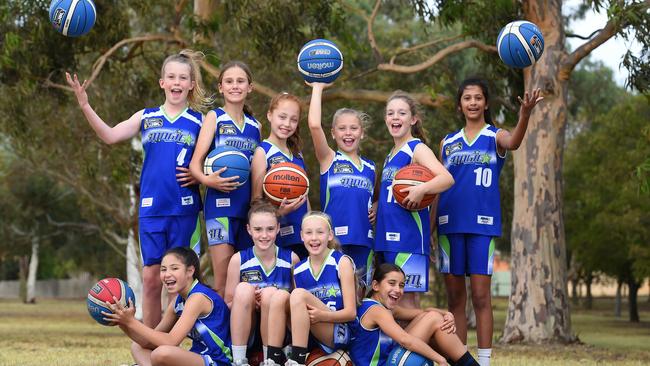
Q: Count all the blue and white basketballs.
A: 5